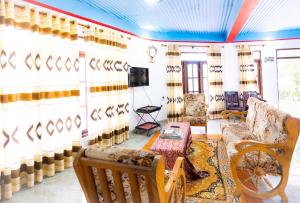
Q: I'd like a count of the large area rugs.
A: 1